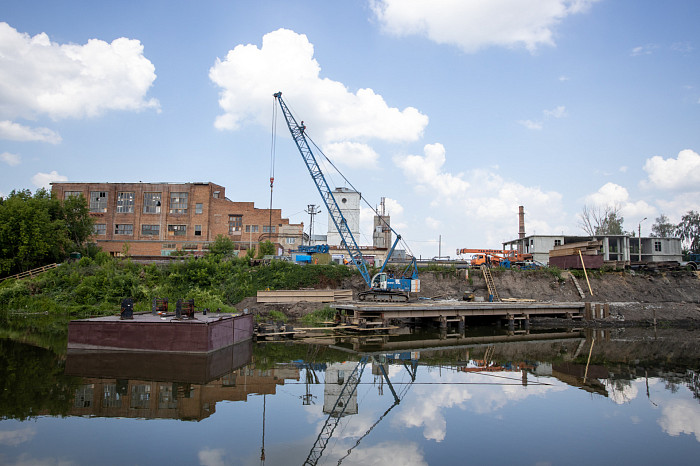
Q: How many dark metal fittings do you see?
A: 3